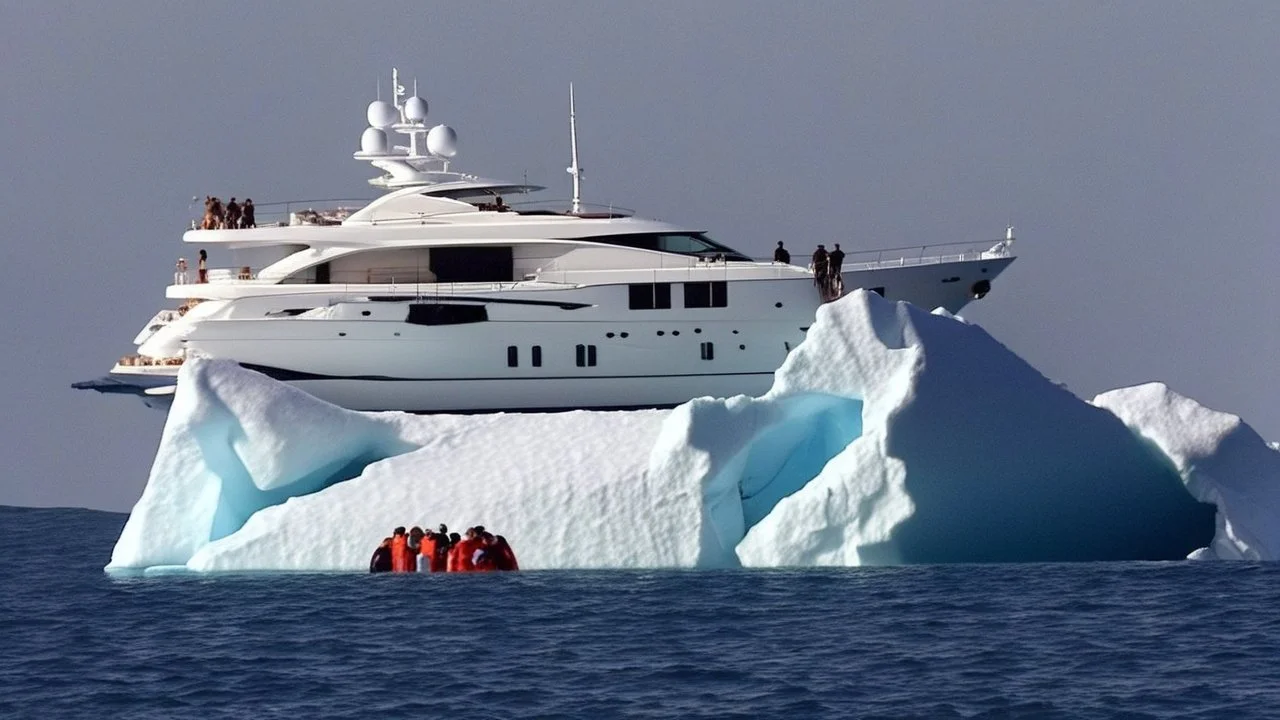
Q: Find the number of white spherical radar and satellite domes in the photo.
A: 4